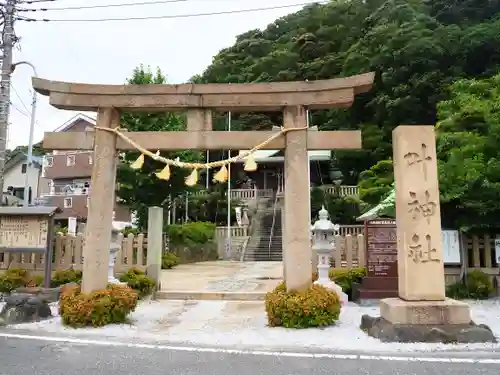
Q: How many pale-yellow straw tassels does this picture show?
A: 5